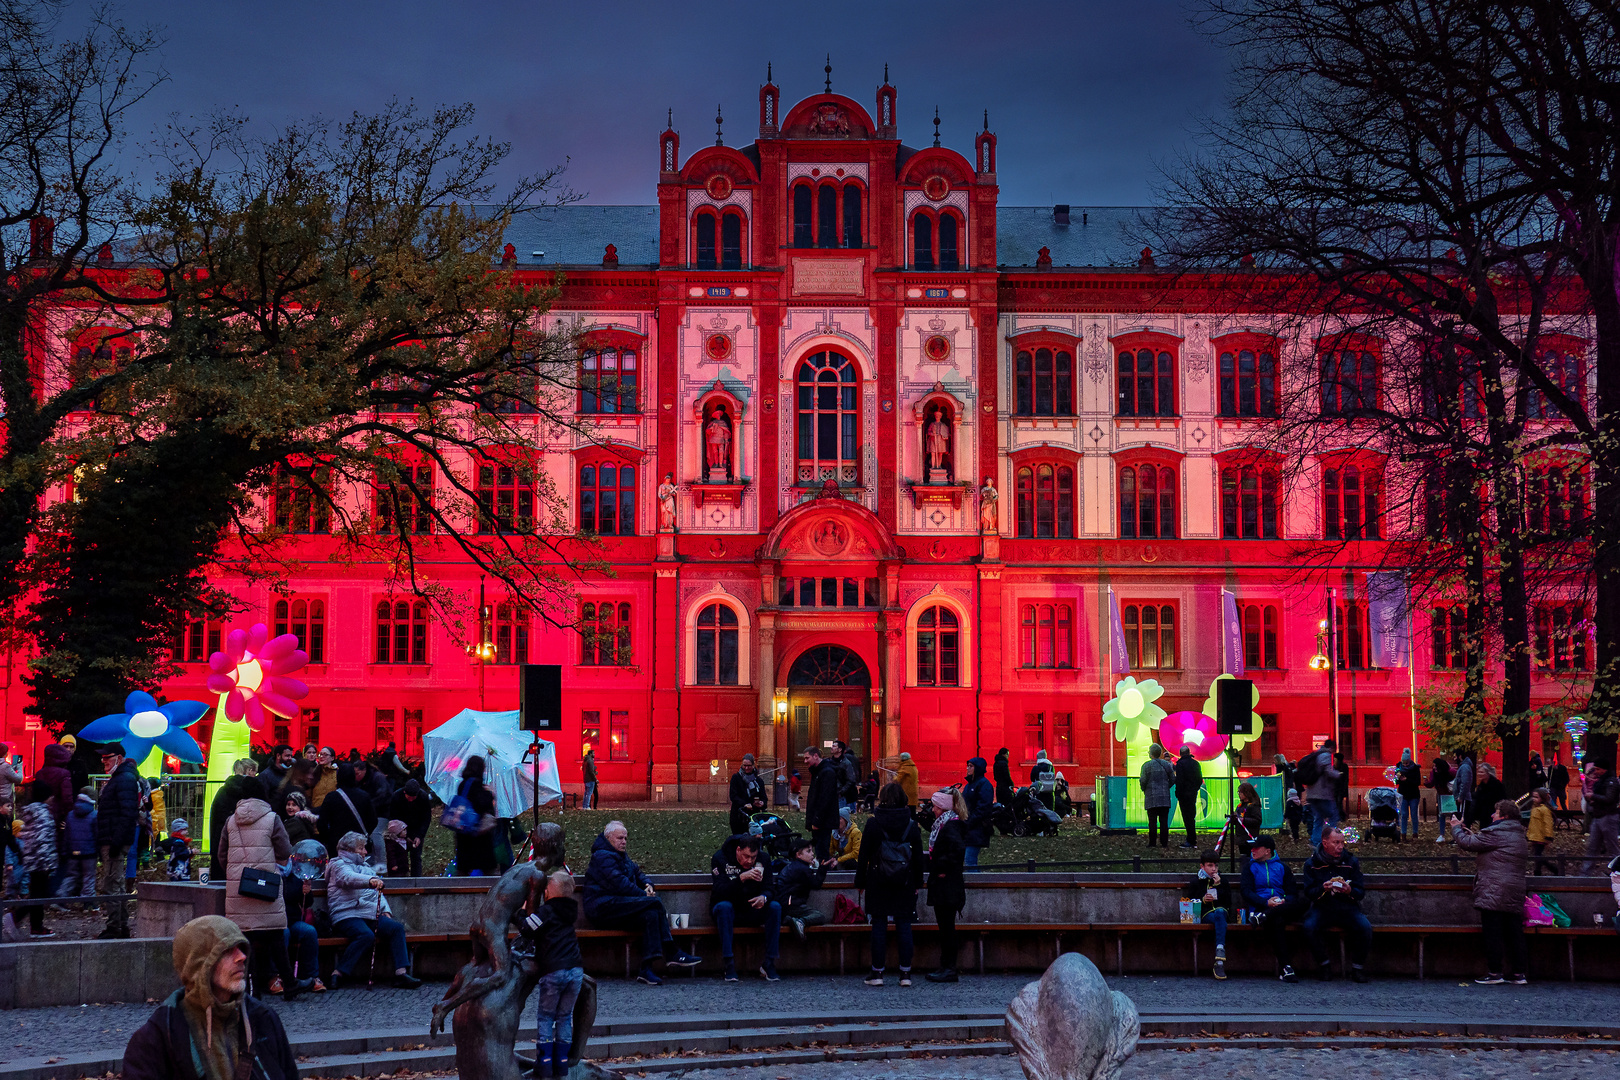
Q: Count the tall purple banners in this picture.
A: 3